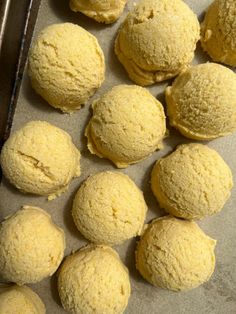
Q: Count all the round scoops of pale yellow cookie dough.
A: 13